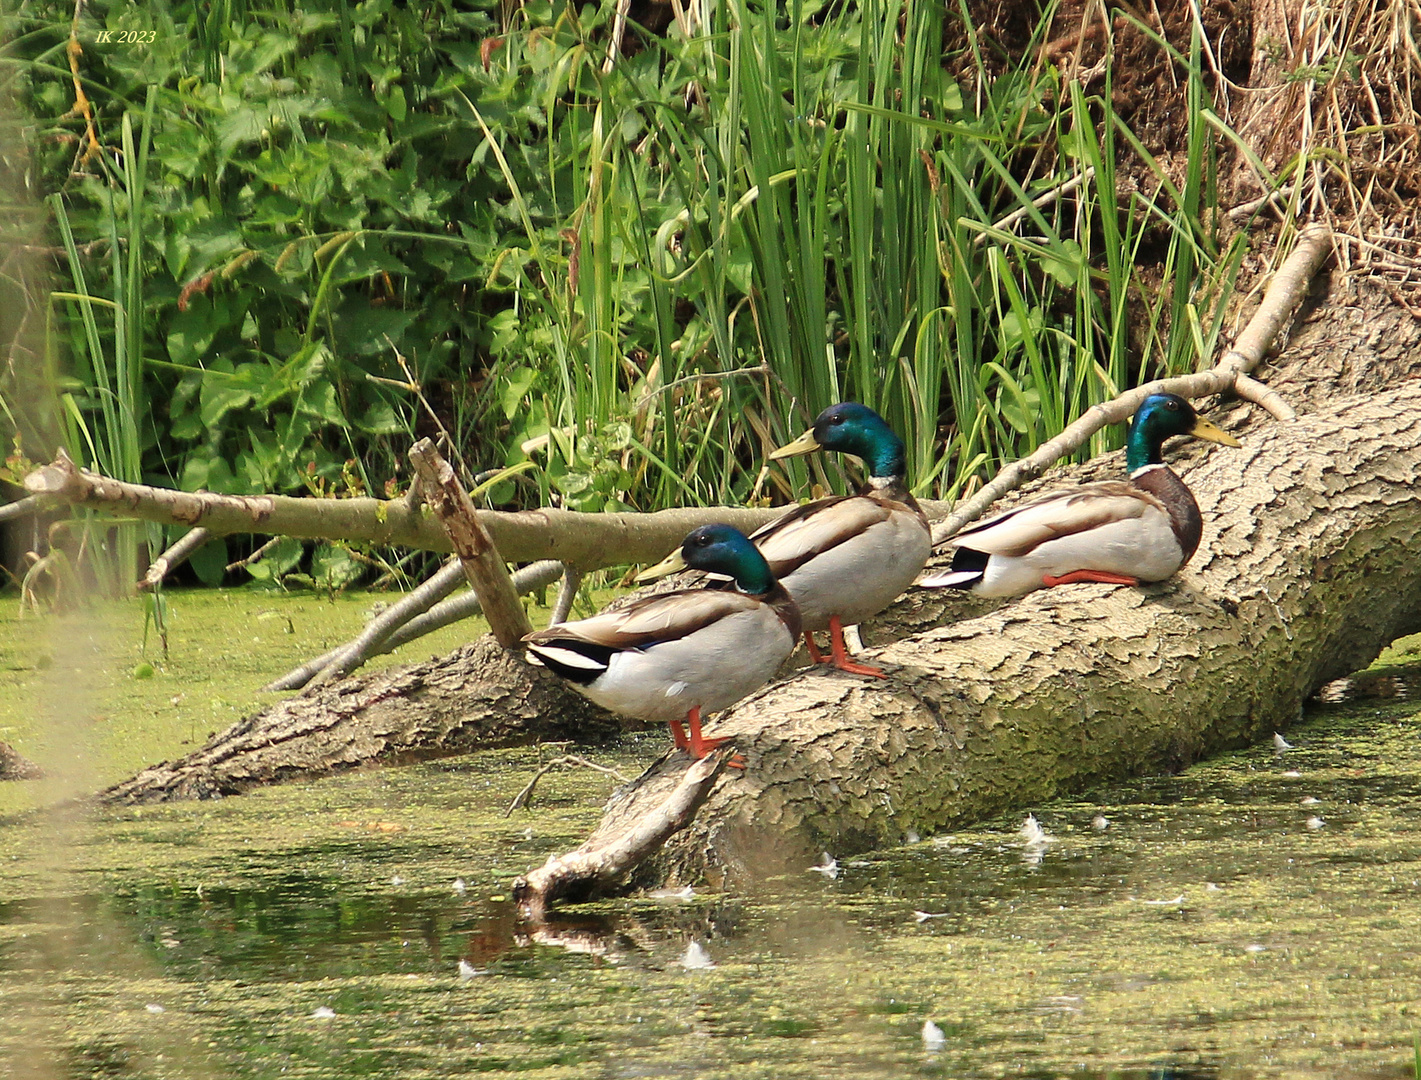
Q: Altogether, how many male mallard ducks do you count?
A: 3